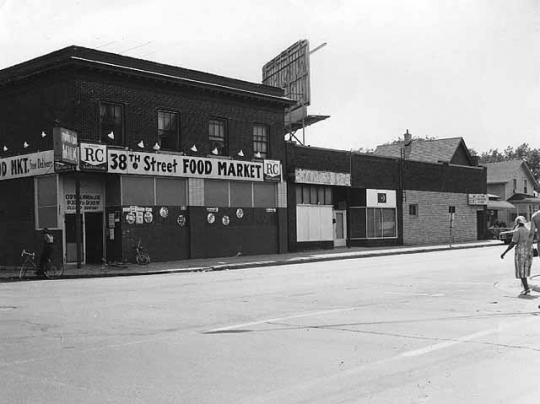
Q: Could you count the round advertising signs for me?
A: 7